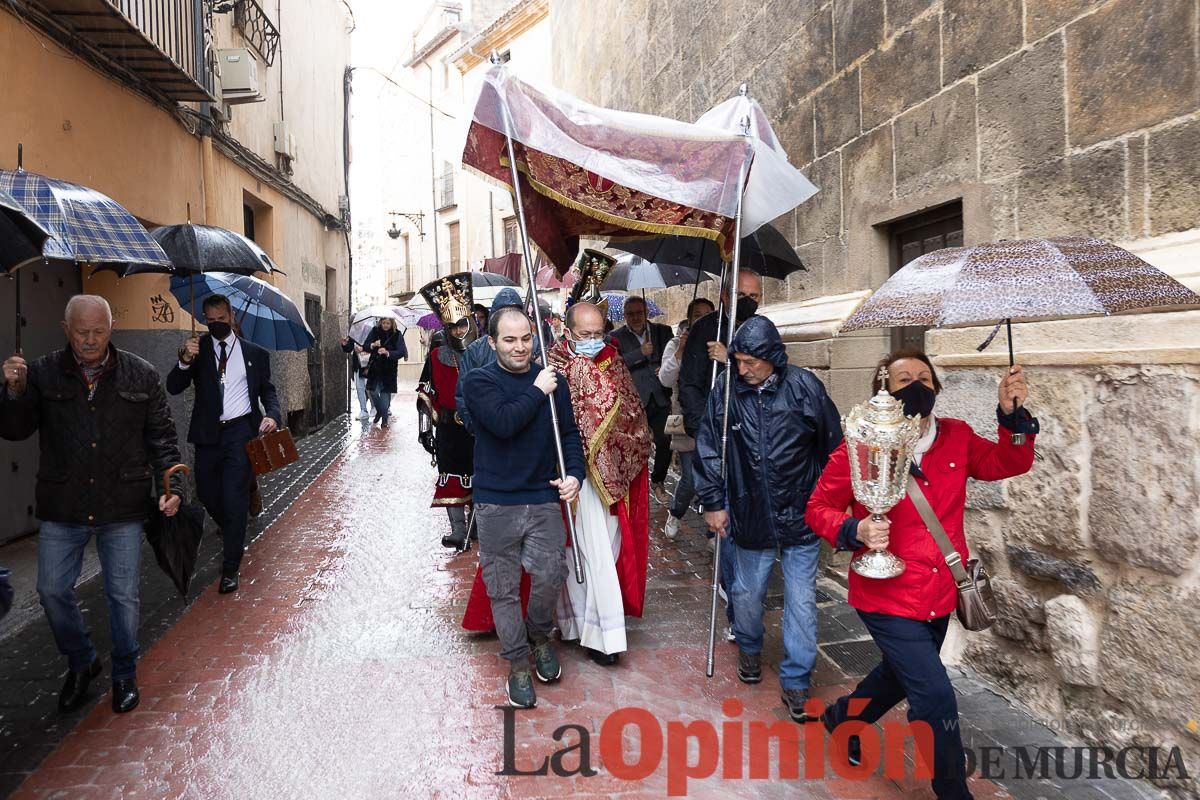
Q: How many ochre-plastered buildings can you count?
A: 1